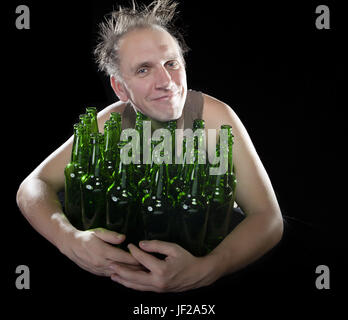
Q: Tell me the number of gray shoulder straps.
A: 2